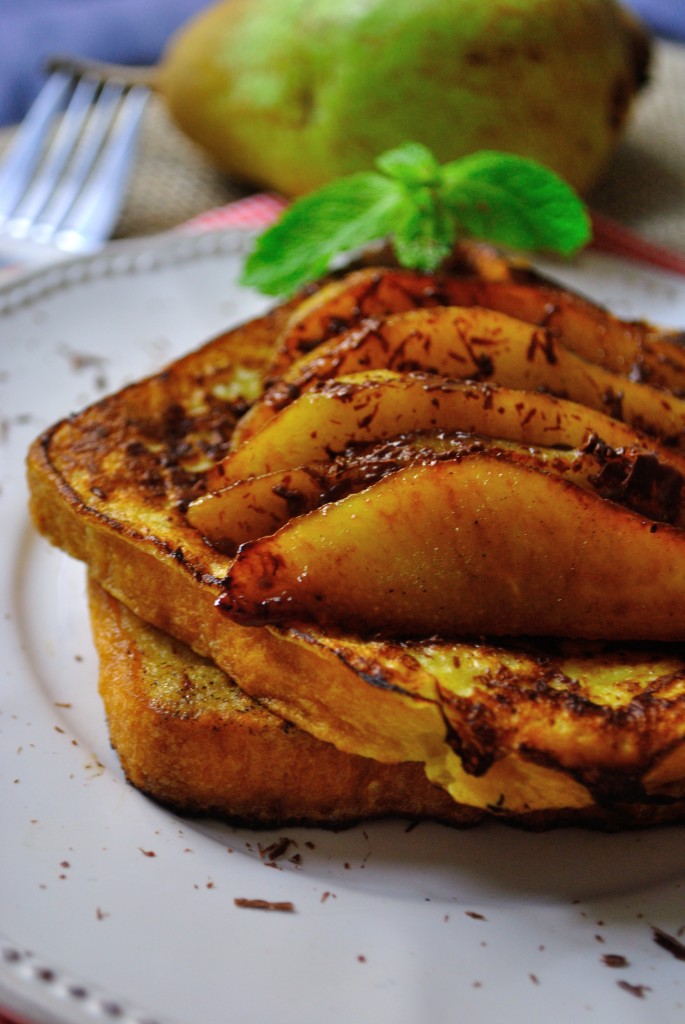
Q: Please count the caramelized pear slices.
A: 5